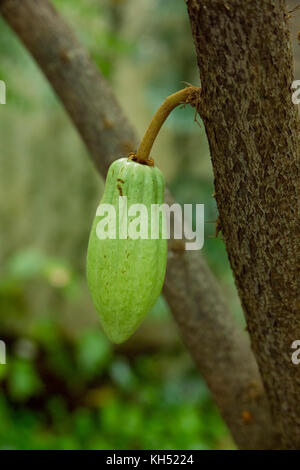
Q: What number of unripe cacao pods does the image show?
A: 1